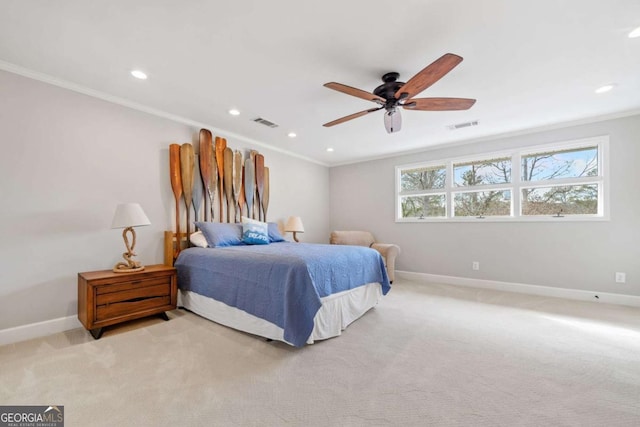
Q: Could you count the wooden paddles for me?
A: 13